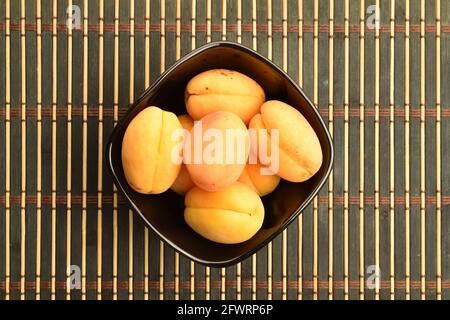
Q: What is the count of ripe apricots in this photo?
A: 7